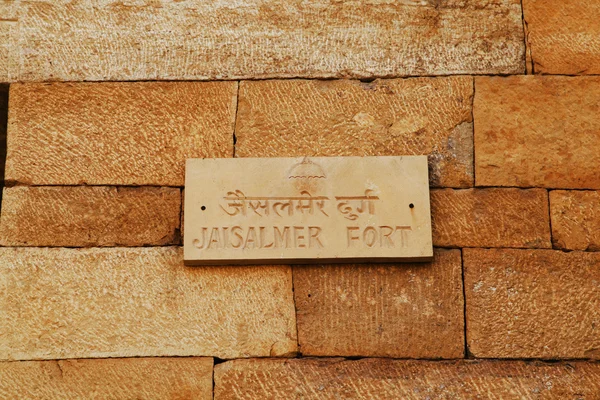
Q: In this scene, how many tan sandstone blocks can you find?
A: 13